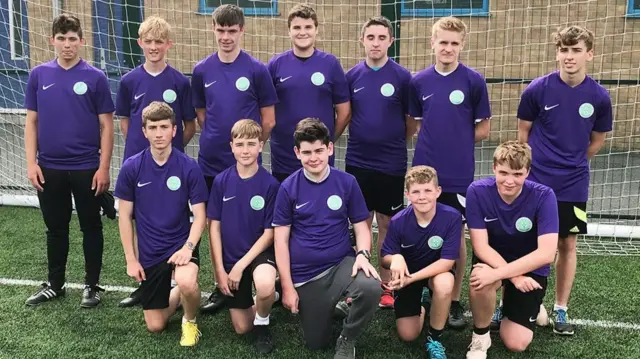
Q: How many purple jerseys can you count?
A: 12